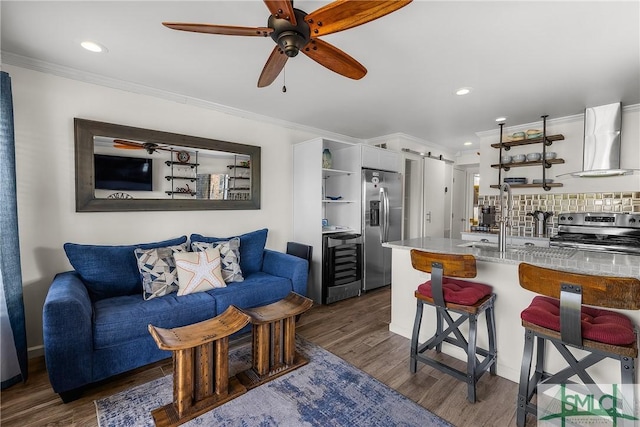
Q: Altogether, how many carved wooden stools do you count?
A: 2